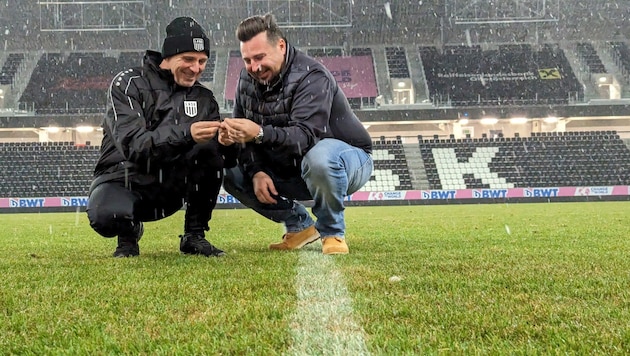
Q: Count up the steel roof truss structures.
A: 3